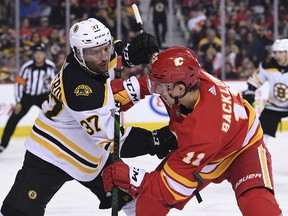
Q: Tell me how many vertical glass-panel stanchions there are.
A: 6